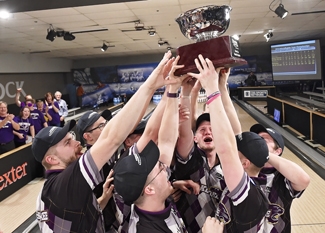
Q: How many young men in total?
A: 7